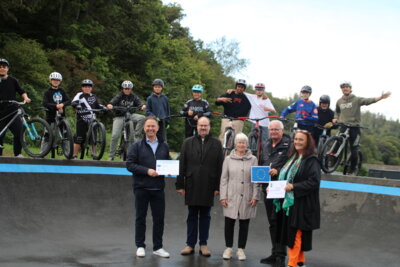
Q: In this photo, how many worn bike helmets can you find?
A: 11